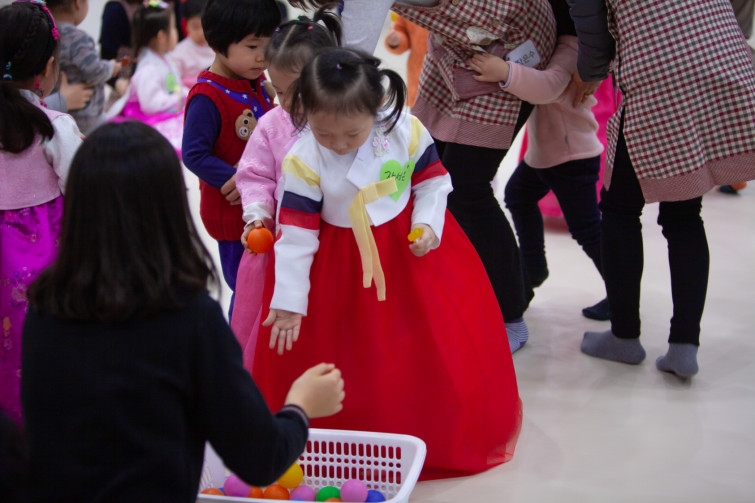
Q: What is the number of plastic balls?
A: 13